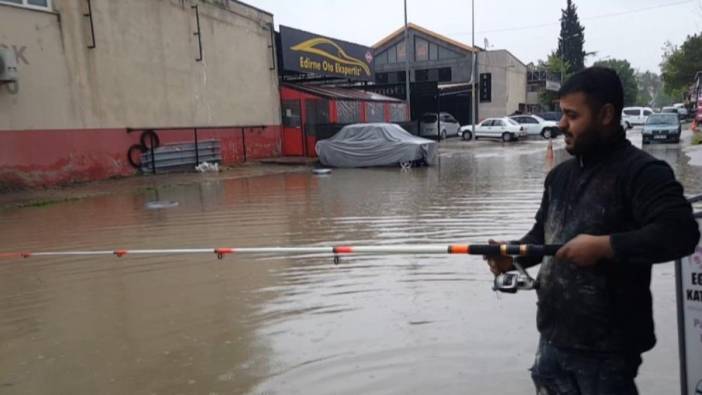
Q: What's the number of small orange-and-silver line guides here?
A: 4